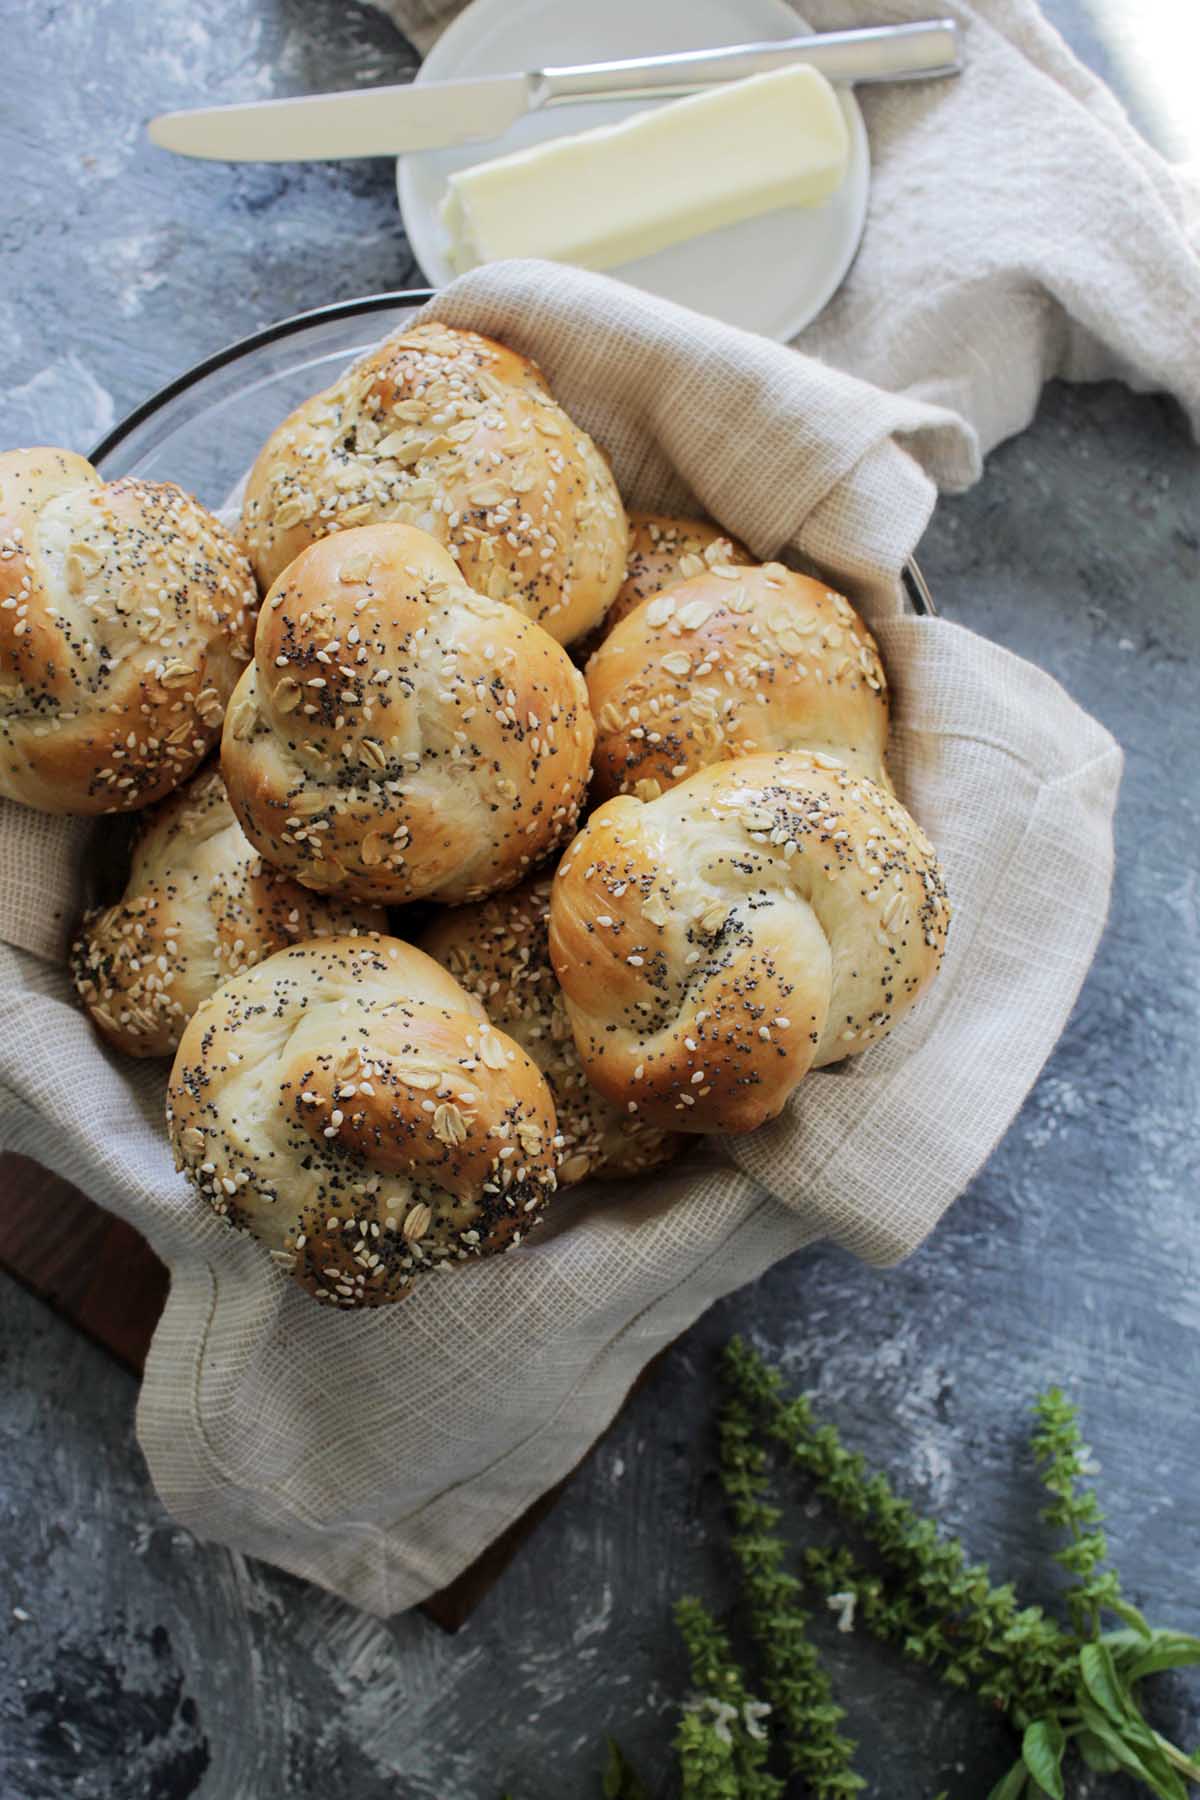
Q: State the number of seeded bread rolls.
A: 9